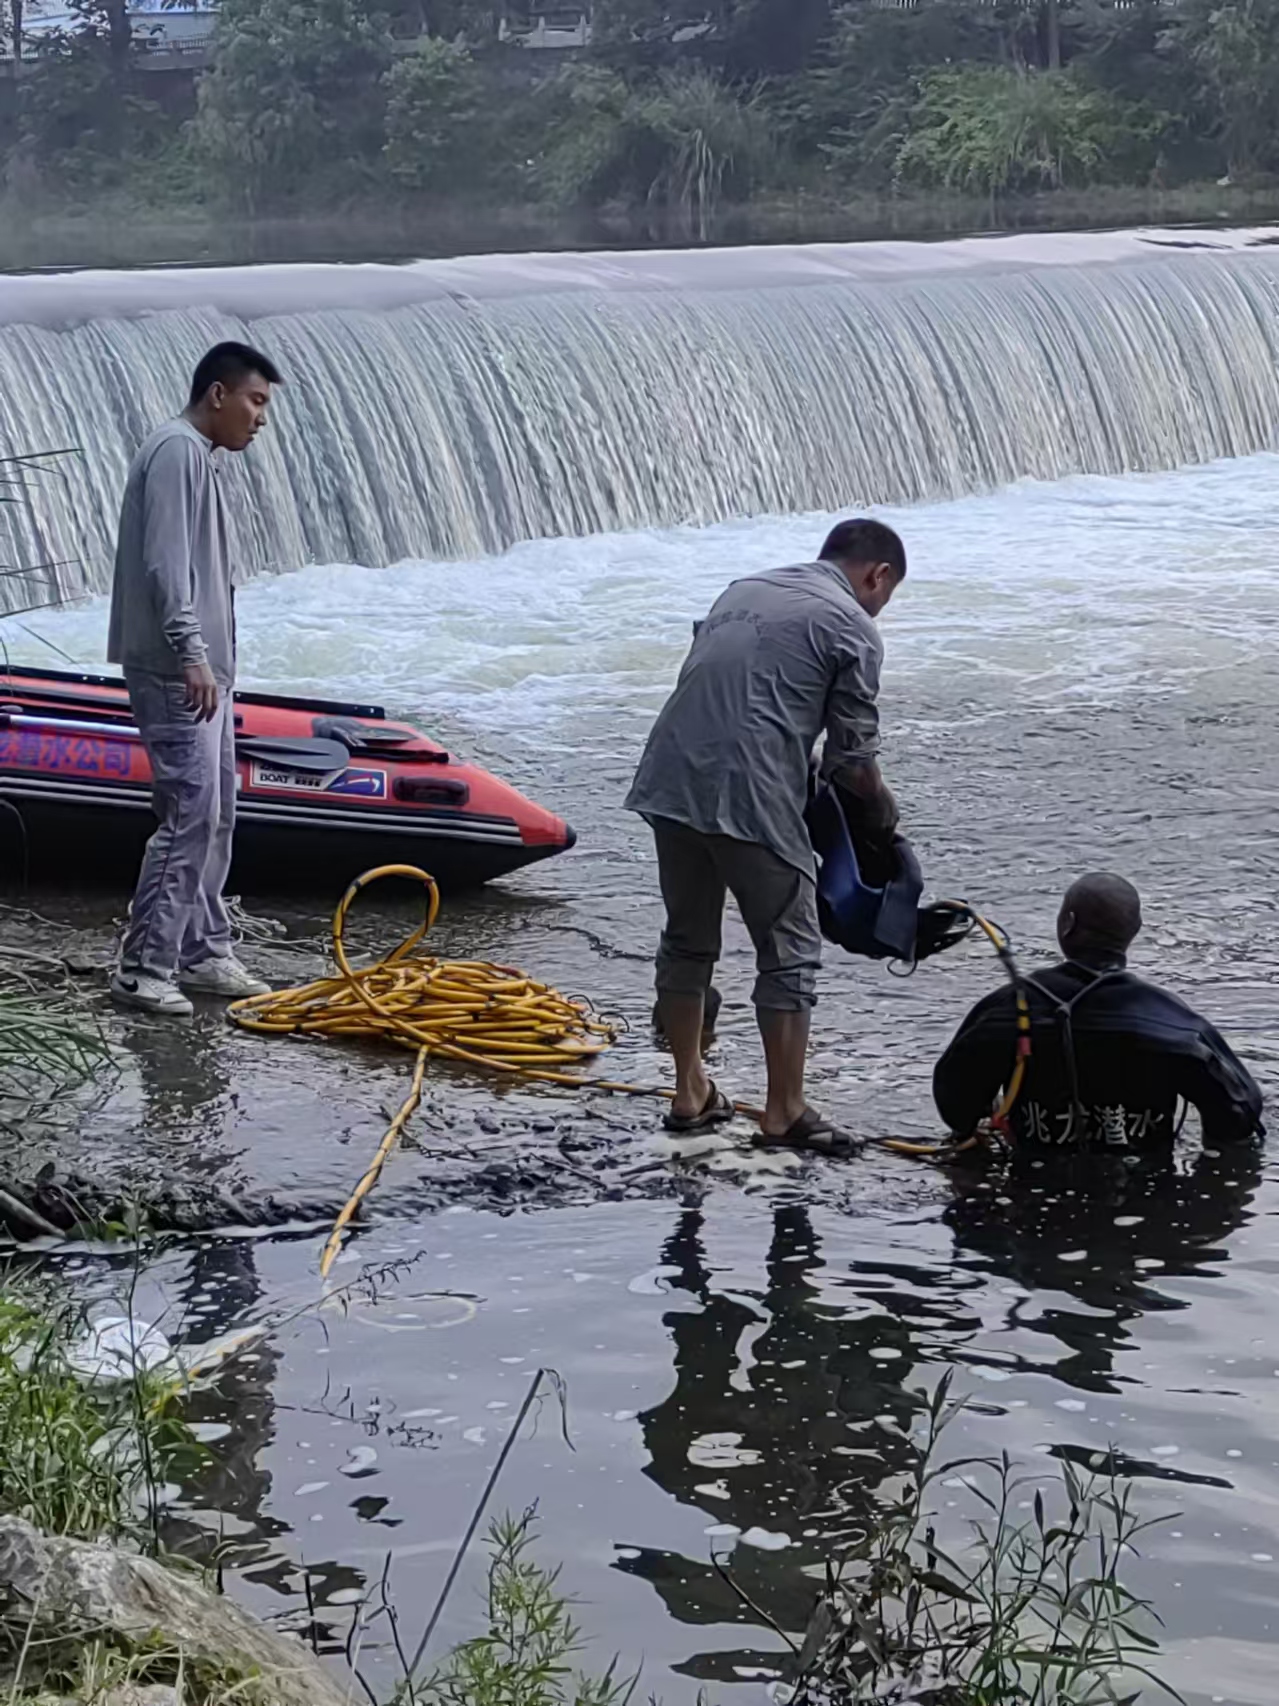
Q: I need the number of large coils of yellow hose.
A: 1